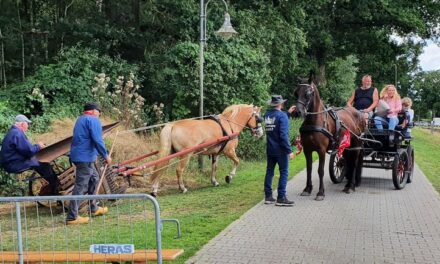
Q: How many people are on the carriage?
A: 3